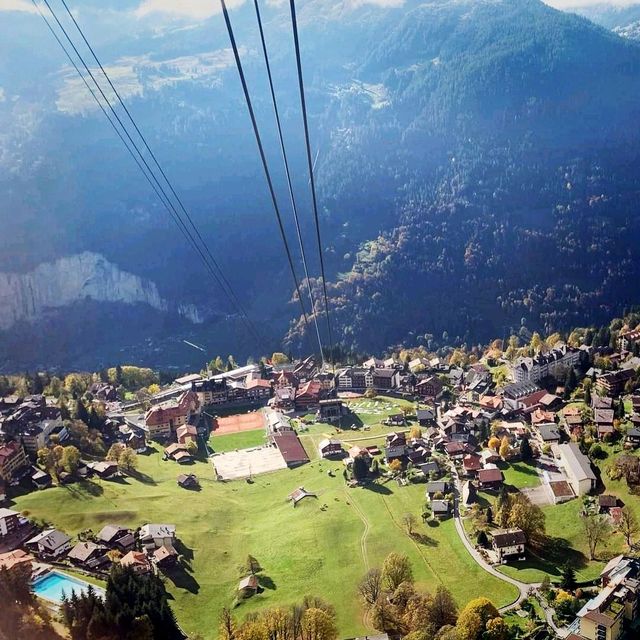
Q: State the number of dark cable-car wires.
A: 6